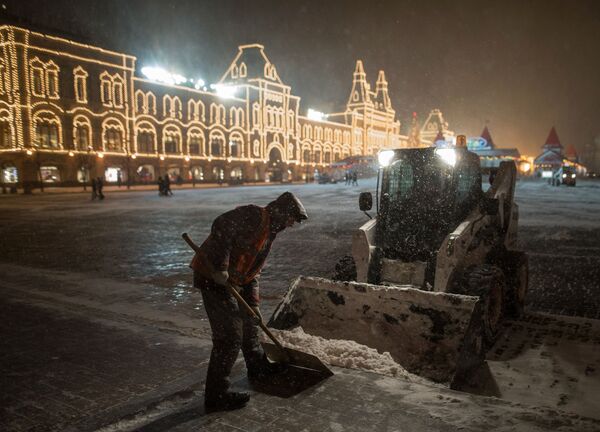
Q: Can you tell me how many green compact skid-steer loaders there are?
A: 0